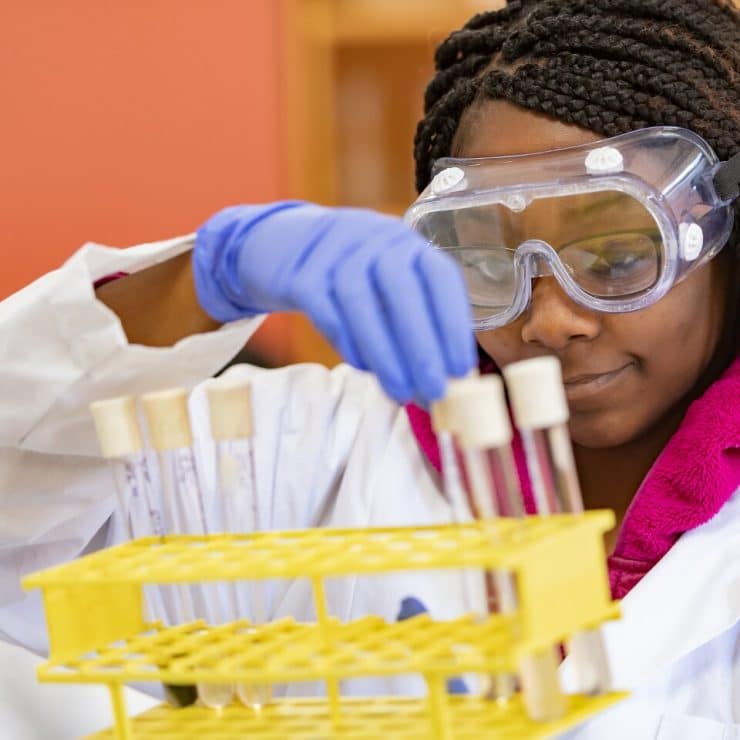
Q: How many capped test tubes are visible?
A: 6